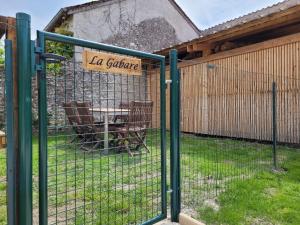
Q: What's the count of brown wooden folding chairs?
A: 4